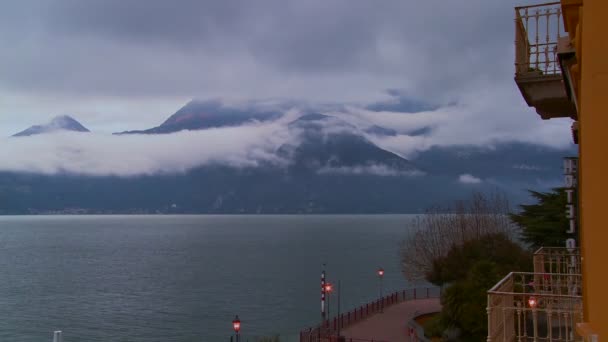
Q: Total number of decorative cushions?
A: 0